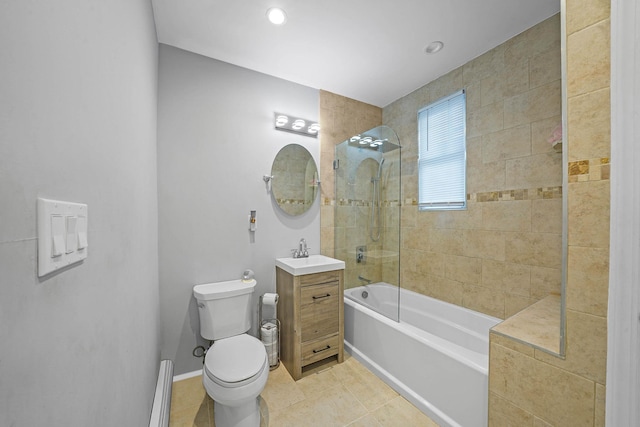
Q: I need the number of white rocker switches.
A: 3